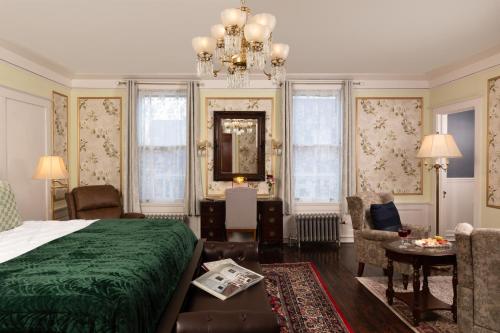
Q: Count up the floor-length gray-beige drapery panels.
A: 4